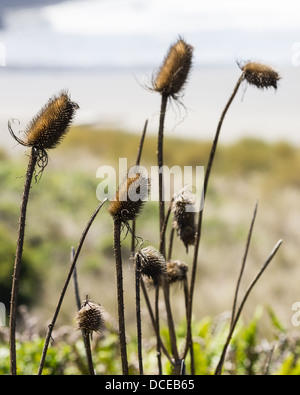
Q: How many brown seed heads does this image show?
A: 8